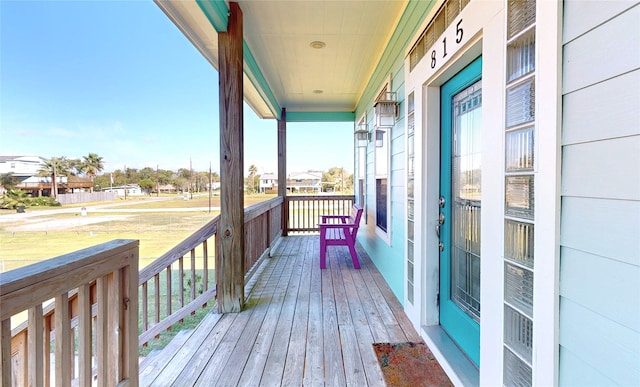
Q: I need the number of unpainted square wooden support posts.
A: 2